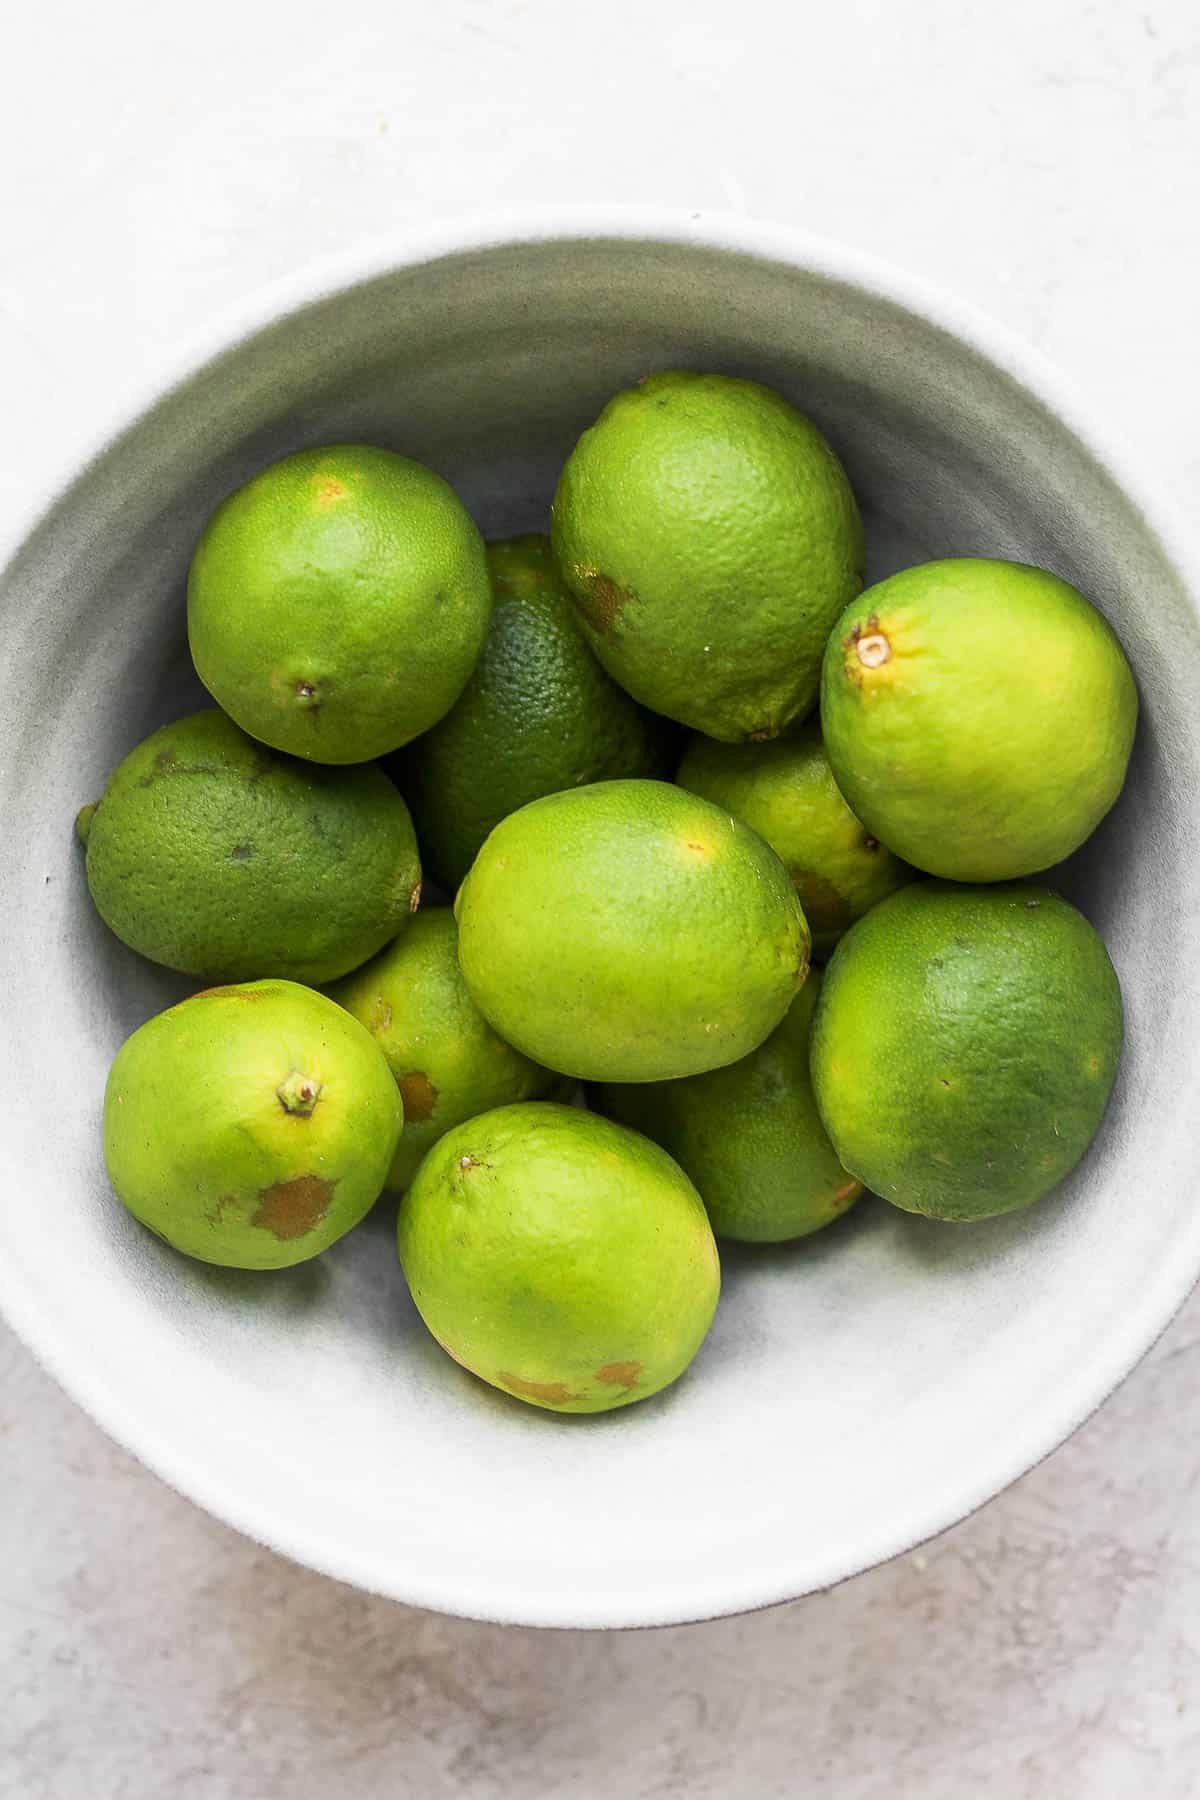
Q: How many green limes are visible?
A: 12